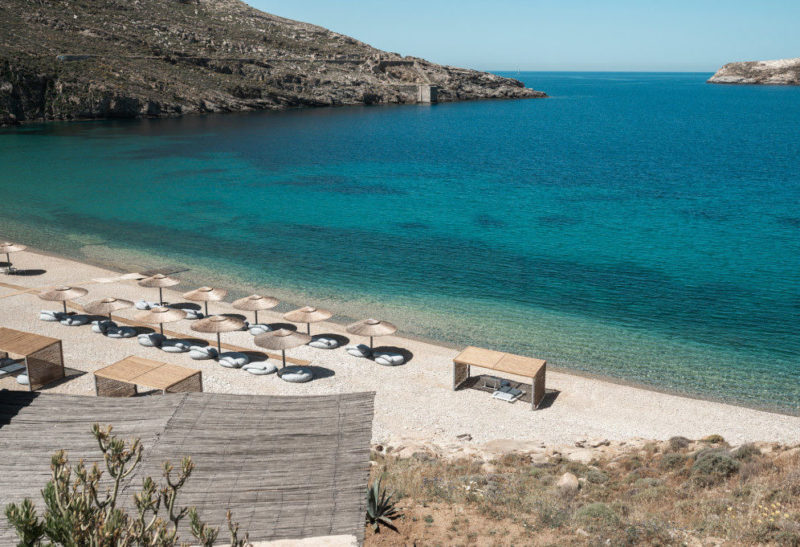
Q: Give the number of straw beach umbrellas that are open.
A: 11